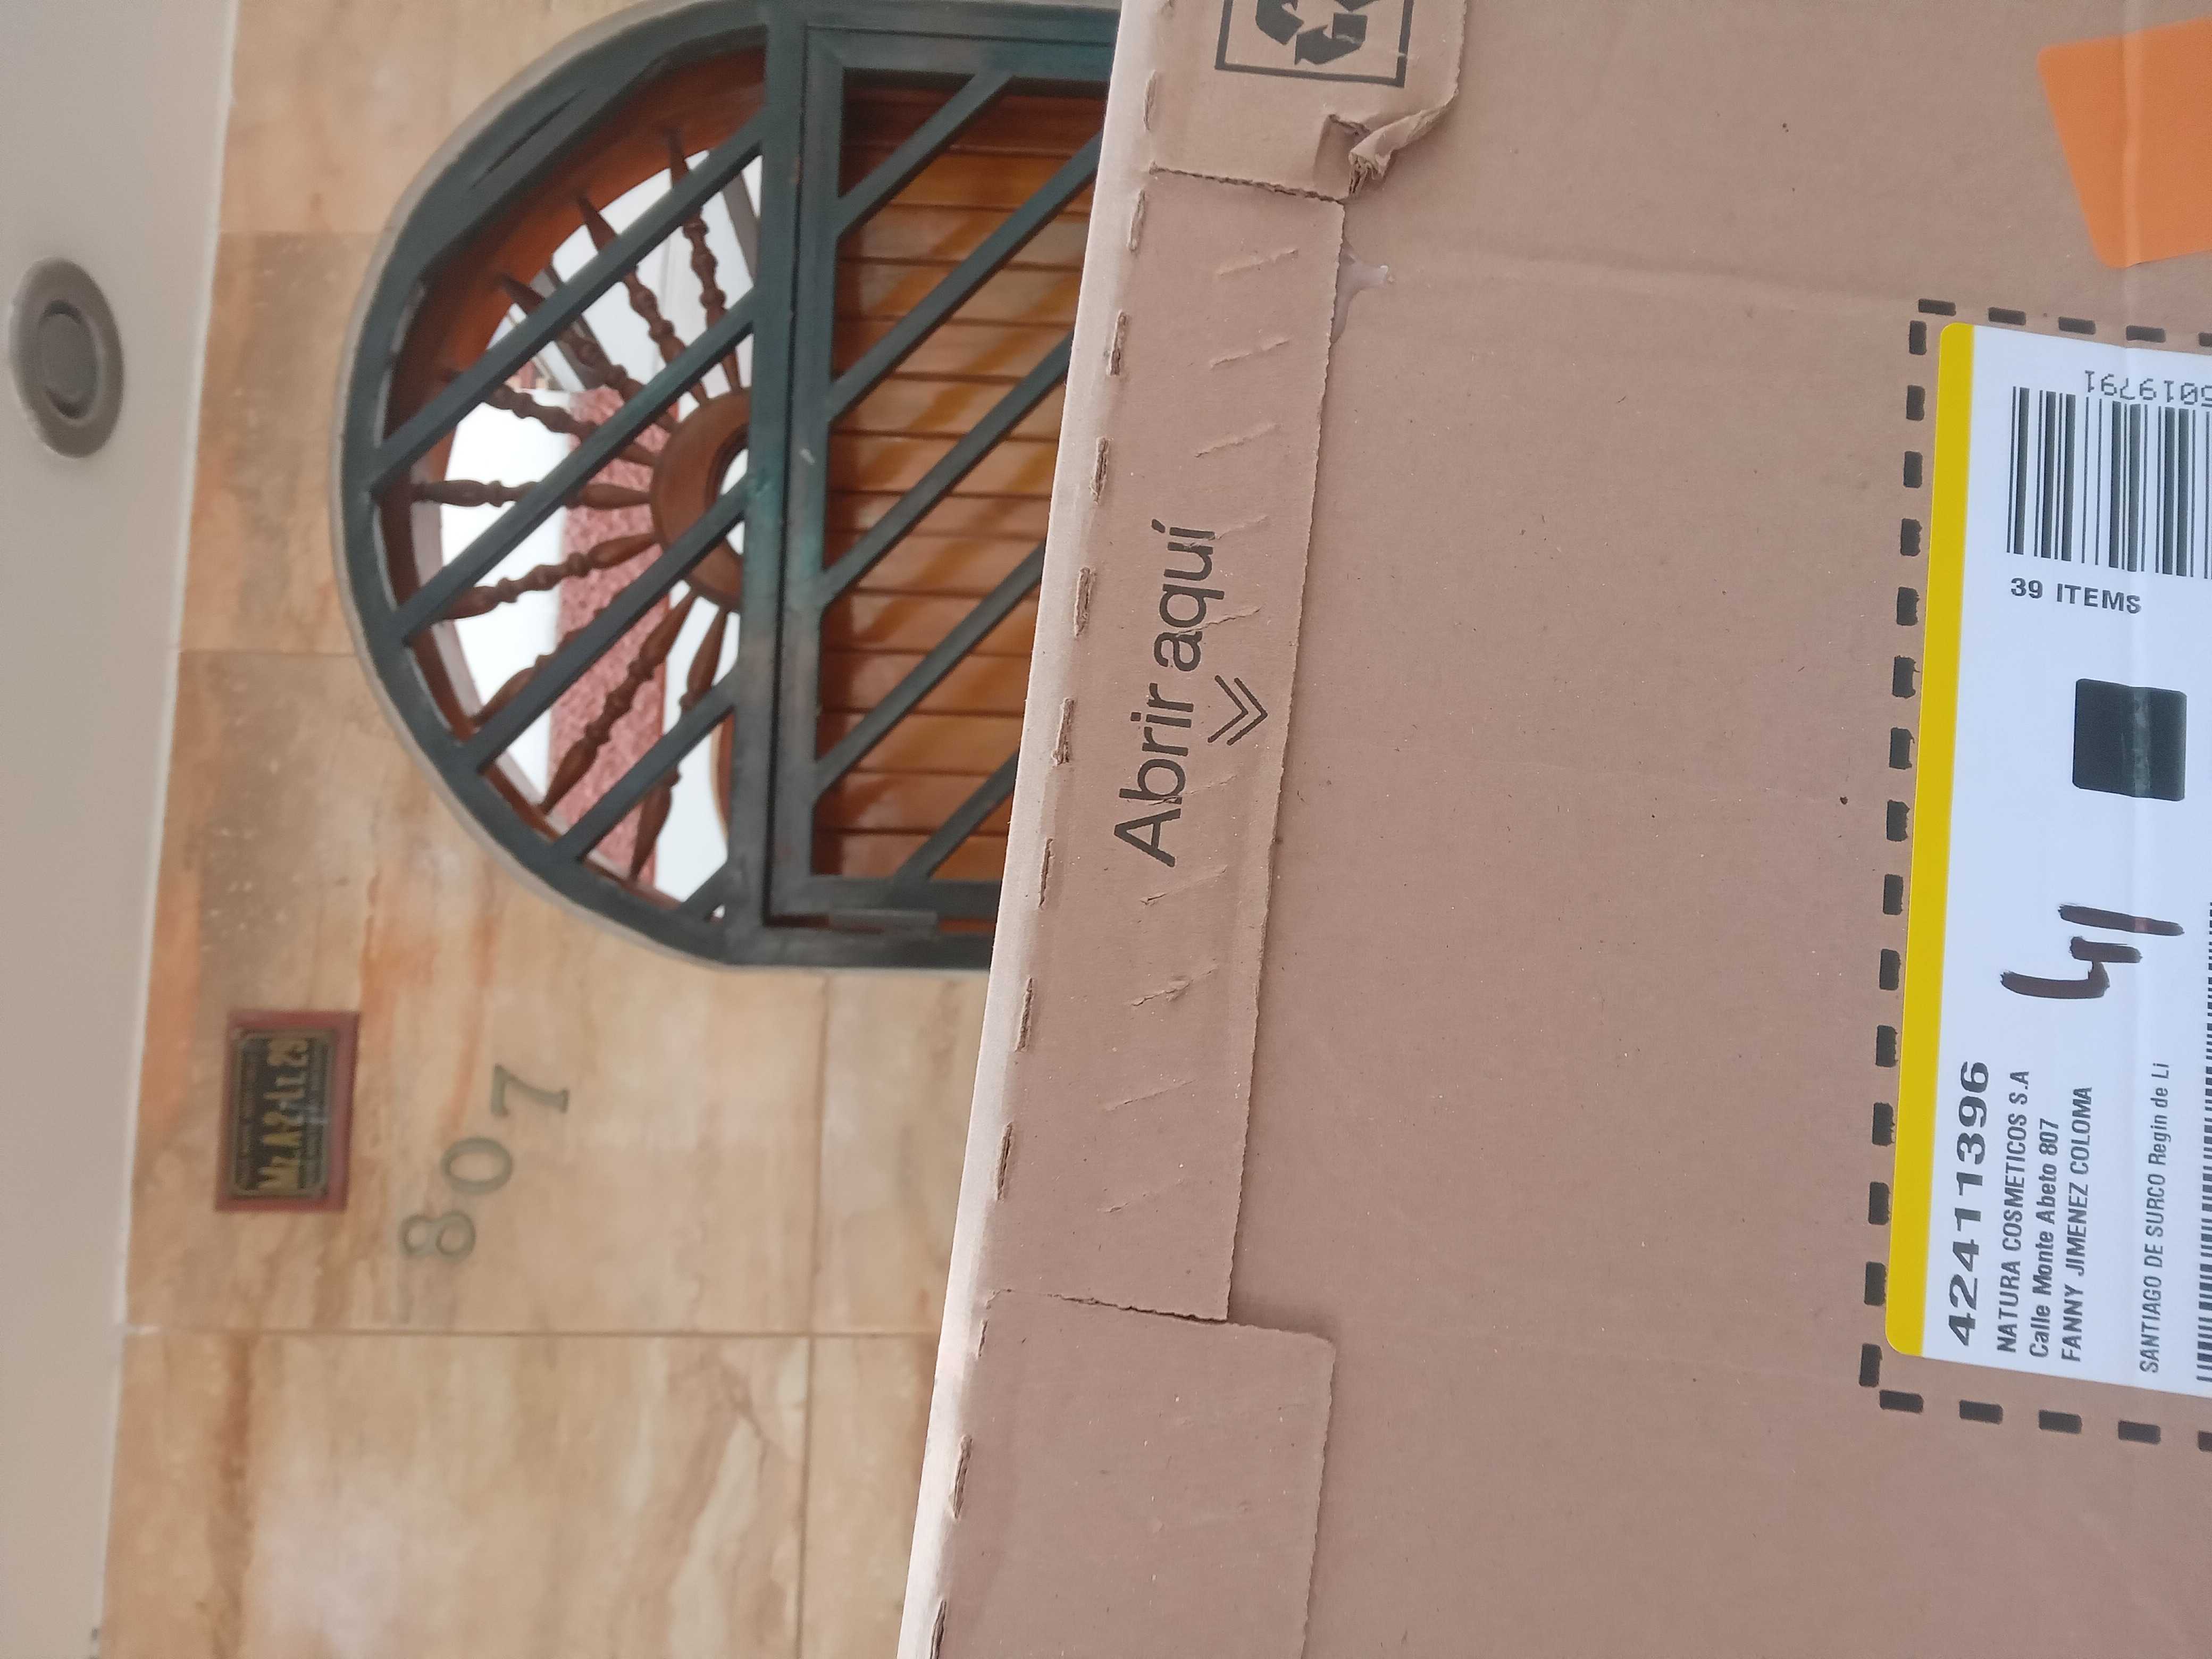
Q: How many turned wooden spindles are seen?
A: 9